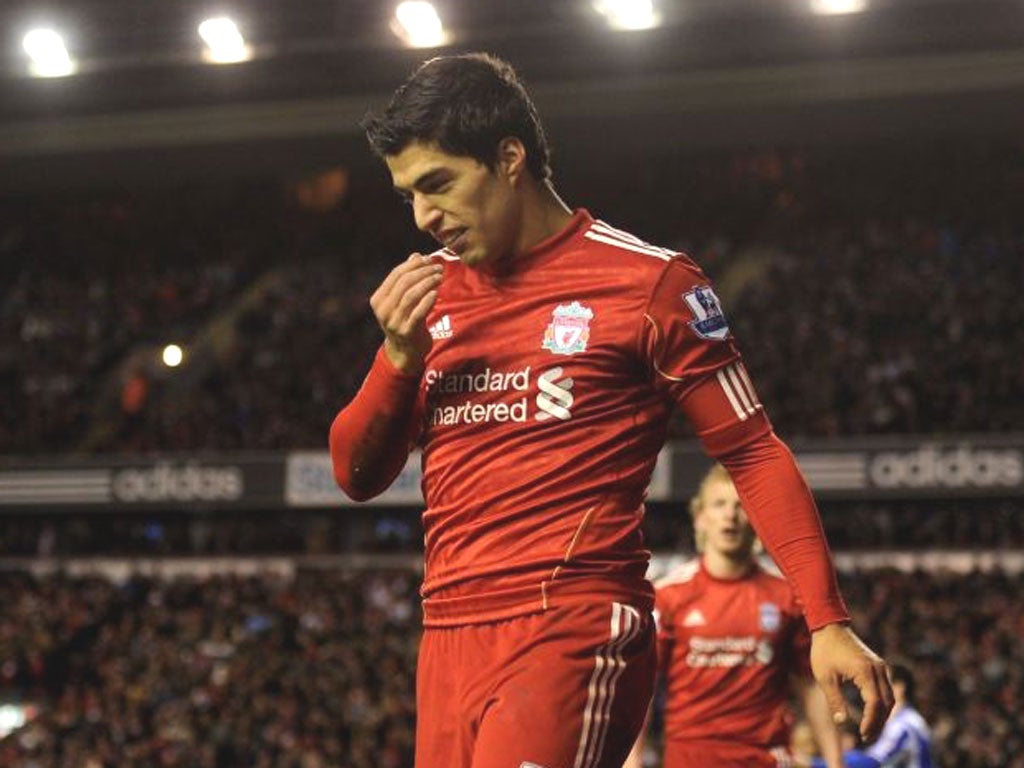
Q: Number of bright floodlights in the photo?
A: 5